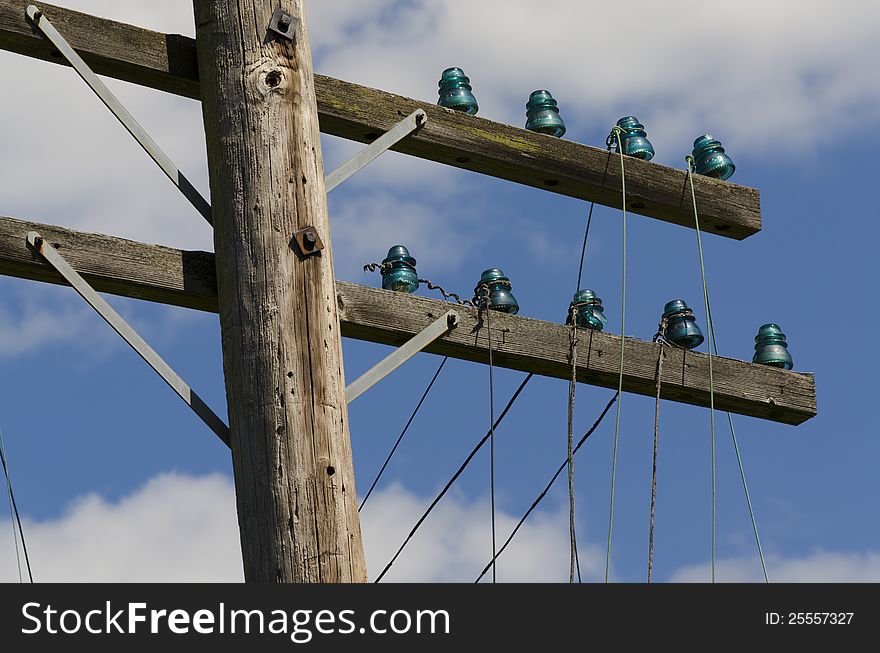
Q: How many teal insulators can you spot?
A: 9